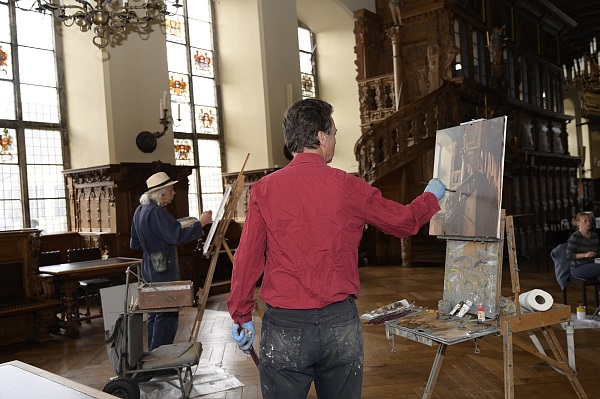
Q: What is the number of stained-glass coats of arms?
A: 8